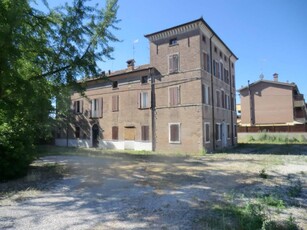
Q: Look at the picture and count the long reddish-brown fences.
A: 1